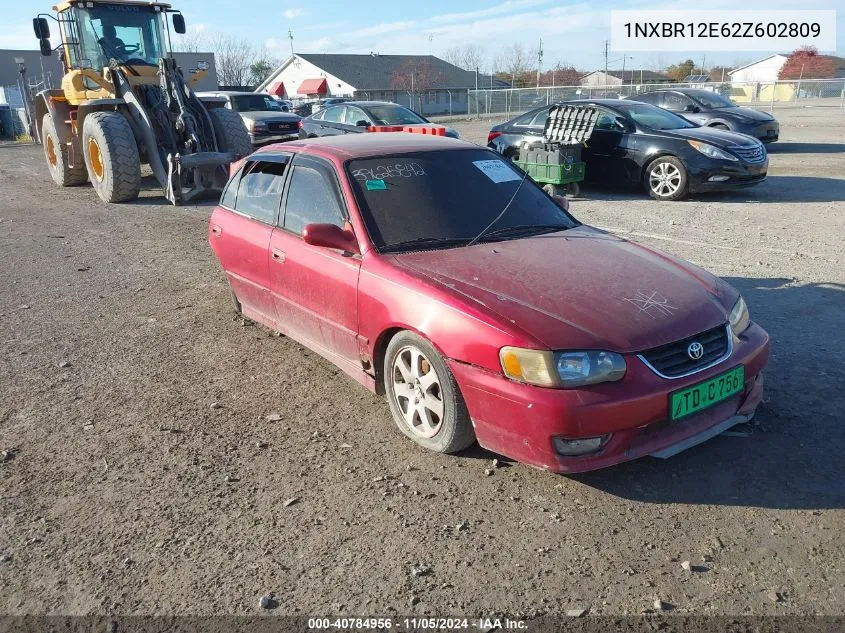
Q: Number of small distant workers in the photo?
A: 1